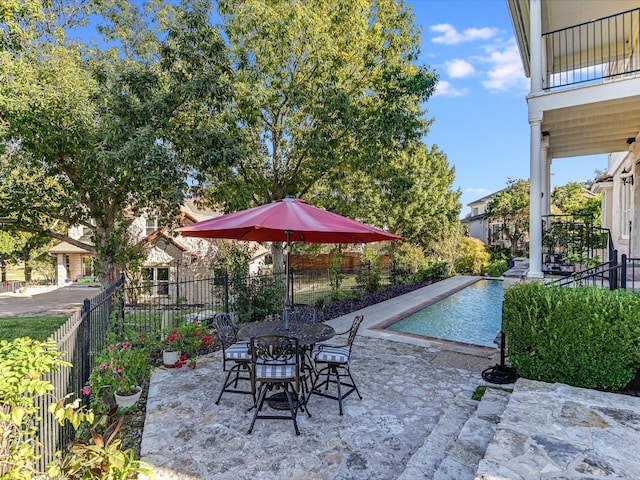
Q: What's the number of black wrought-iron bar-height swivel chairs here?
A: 4